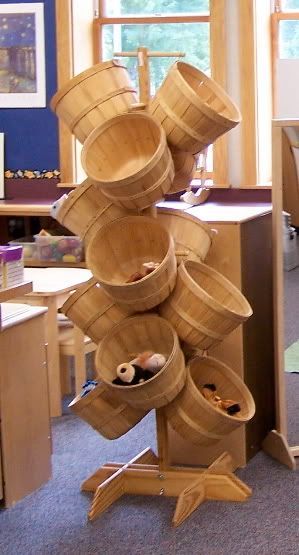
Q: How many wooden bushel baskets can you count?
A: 12